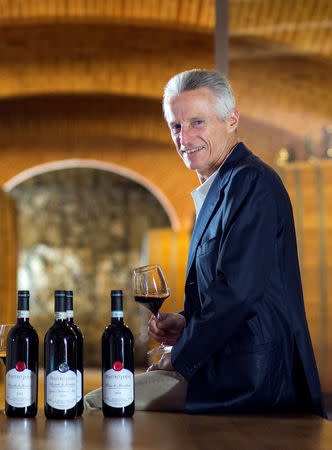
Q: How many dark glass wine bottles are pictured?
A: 4